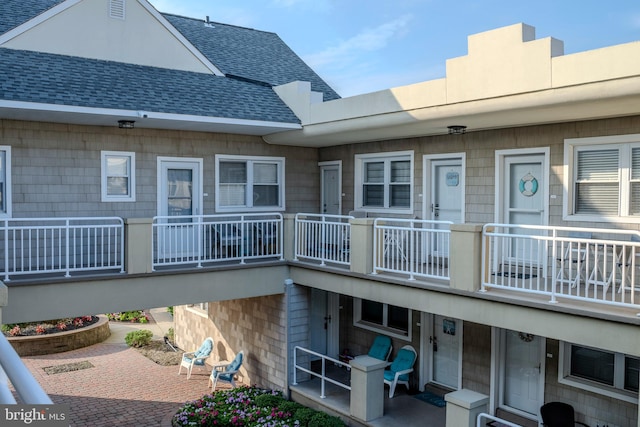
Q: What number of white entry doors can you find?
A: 7